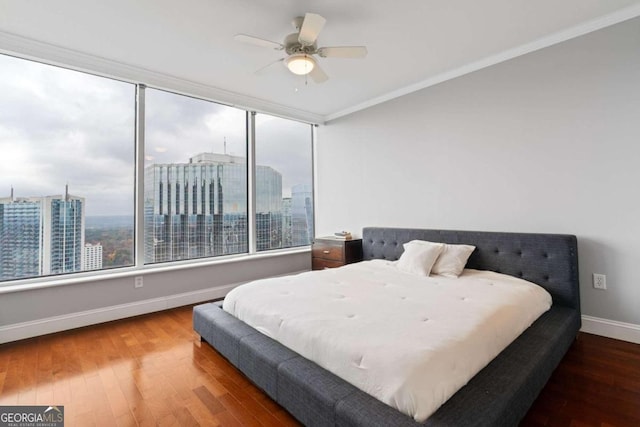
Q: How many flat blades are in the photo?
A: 5